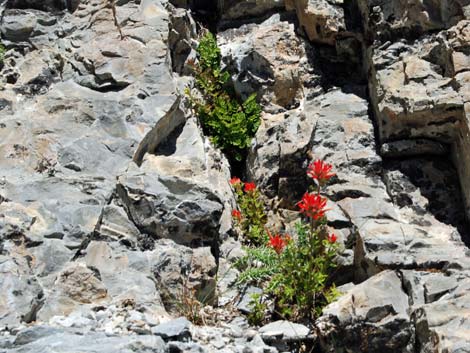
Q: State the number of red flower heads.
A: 7